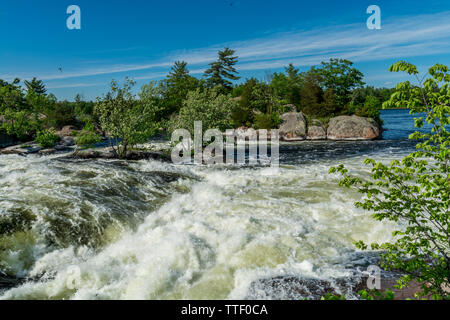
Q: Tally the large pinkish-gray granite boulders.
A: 3